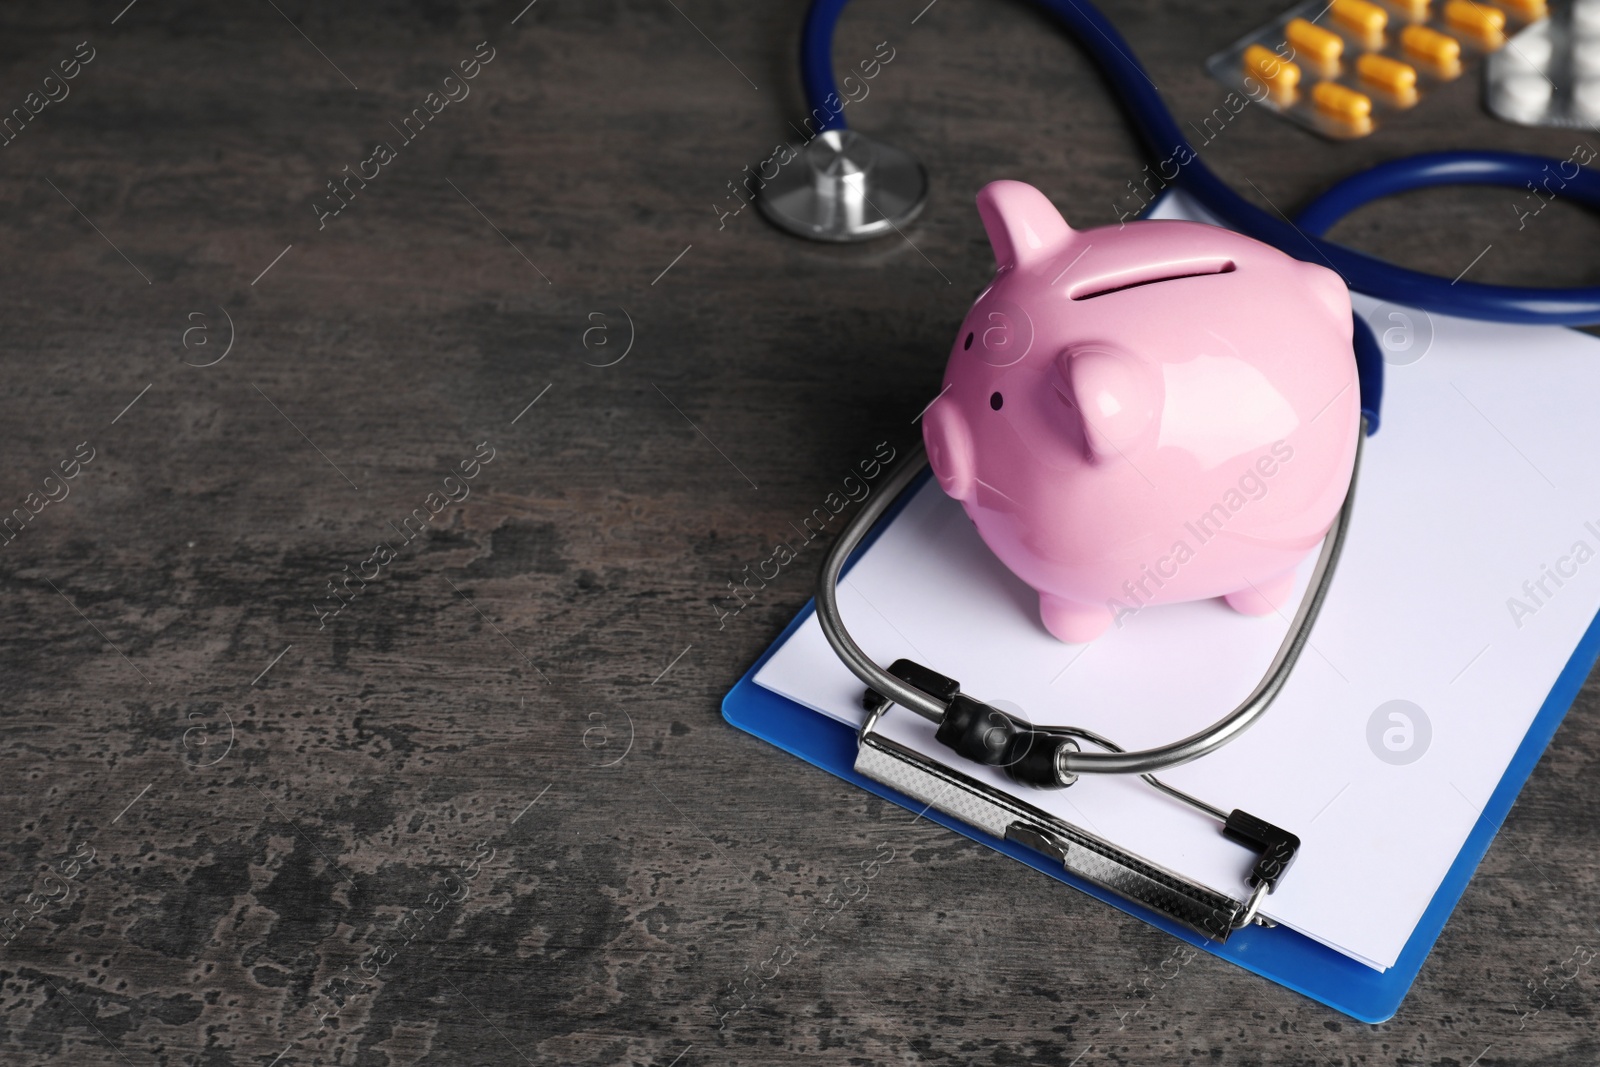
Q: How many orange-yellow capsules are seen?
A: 9